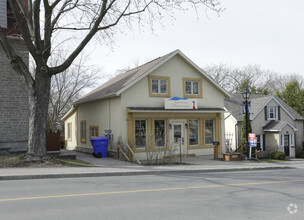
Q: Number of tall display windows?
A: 4